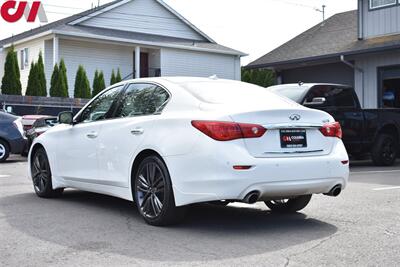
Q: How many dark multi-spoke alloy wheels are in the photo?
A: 2